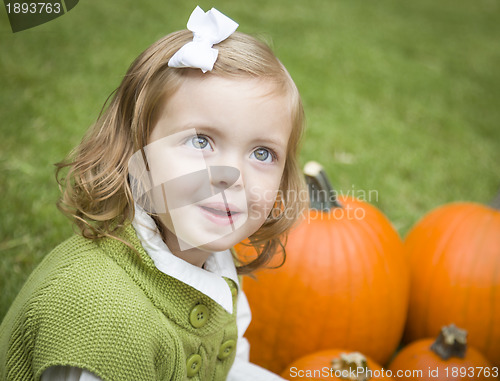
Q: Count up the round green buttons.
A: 3